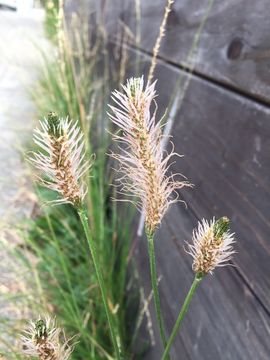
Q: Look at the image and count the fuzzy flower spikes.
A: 4